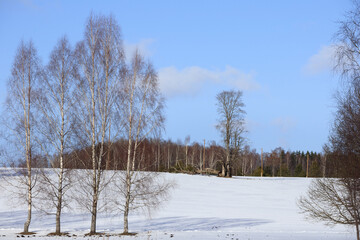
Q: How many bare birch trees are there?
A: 4